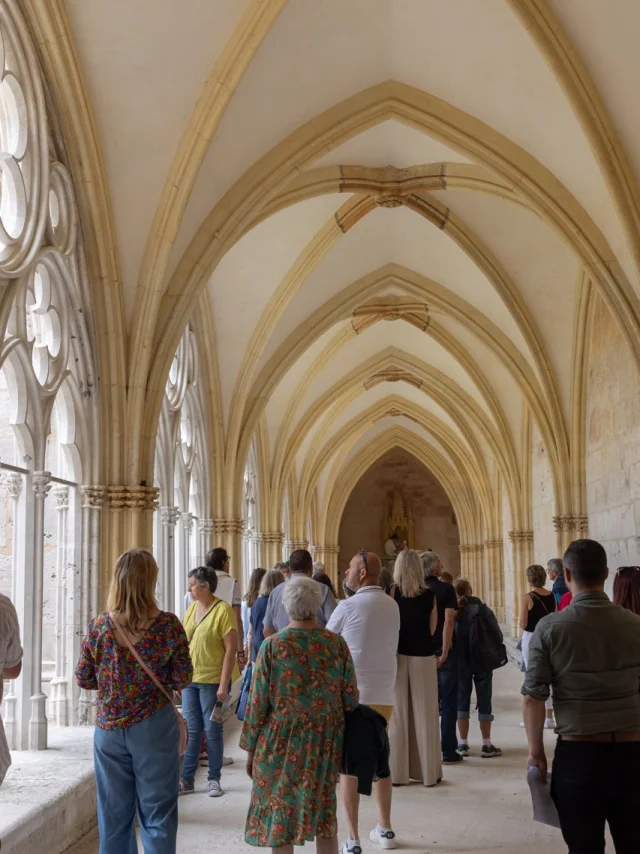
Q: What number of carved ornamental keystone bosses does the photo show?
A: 4